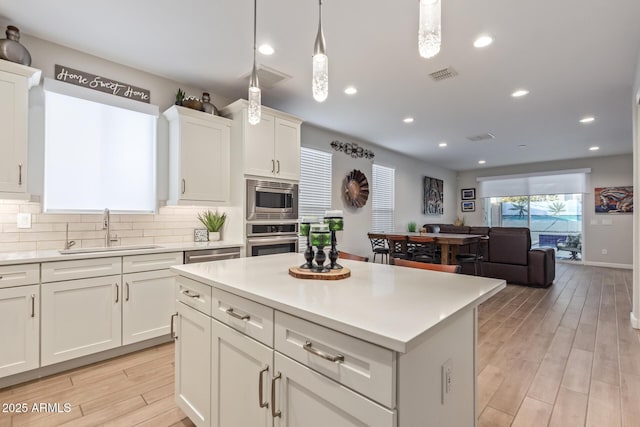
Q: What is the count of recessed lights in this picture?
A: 9